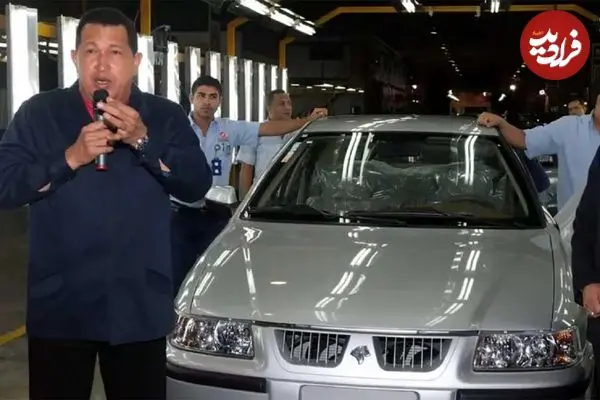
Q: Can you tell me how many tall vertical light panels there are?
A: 11